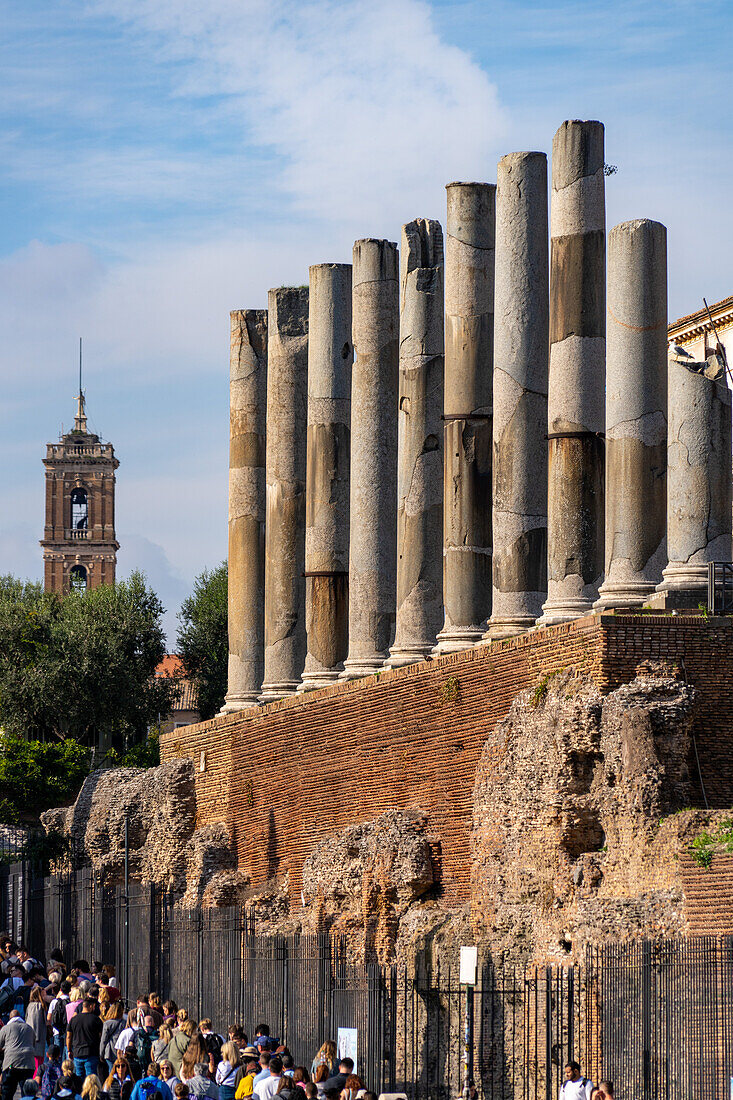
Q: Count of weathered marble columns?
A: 10